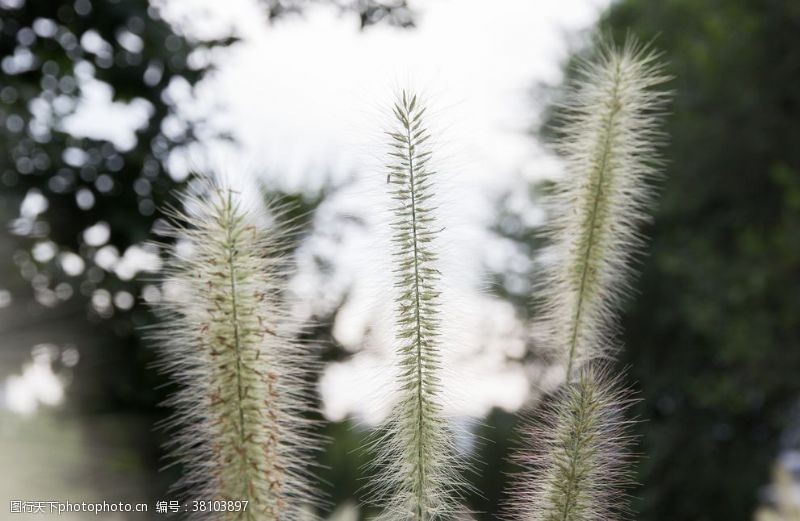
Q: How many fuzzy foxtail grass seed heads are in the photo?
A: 4